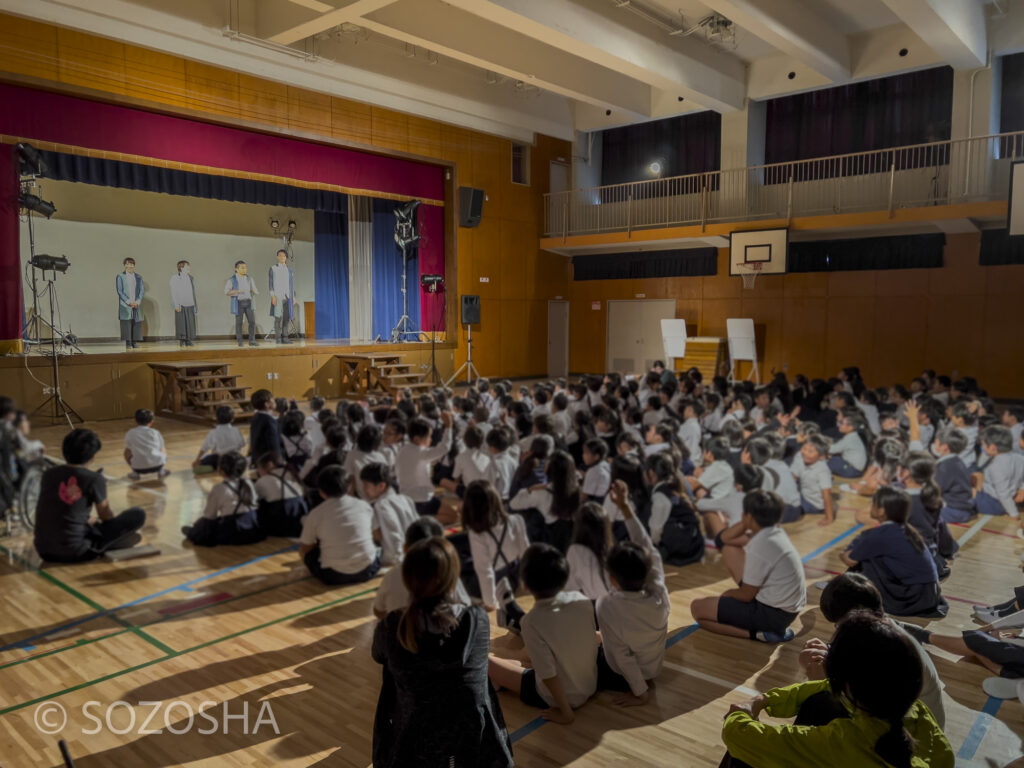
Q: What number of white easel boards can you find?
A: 2